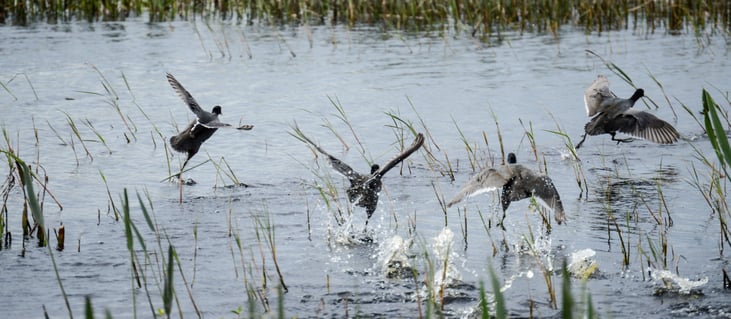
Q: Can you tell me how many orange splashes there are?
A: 0